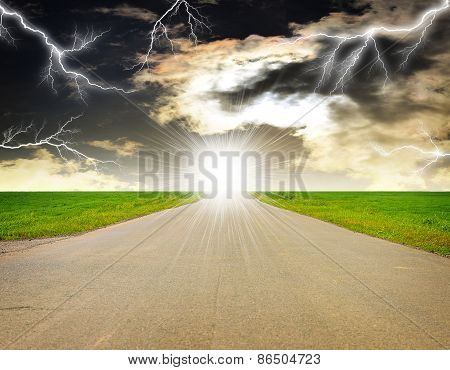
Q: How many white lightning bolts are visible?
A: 5